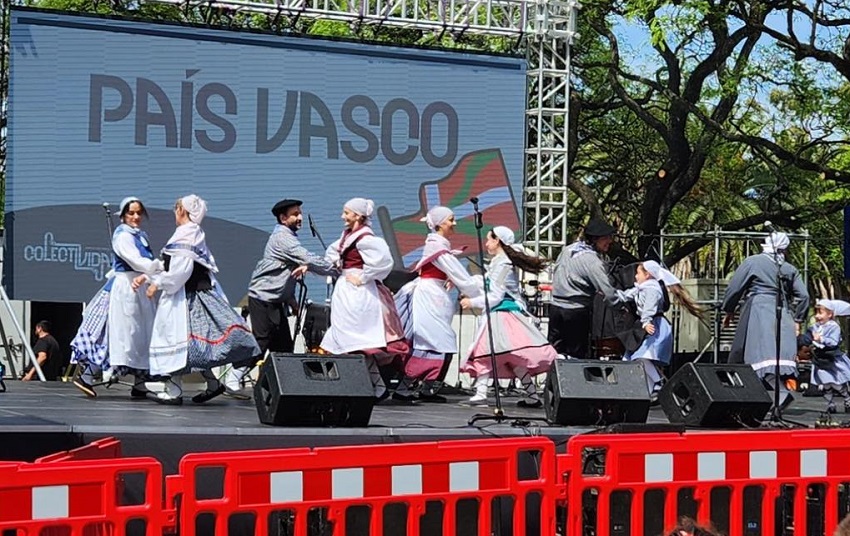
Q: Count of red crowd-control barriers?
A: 4